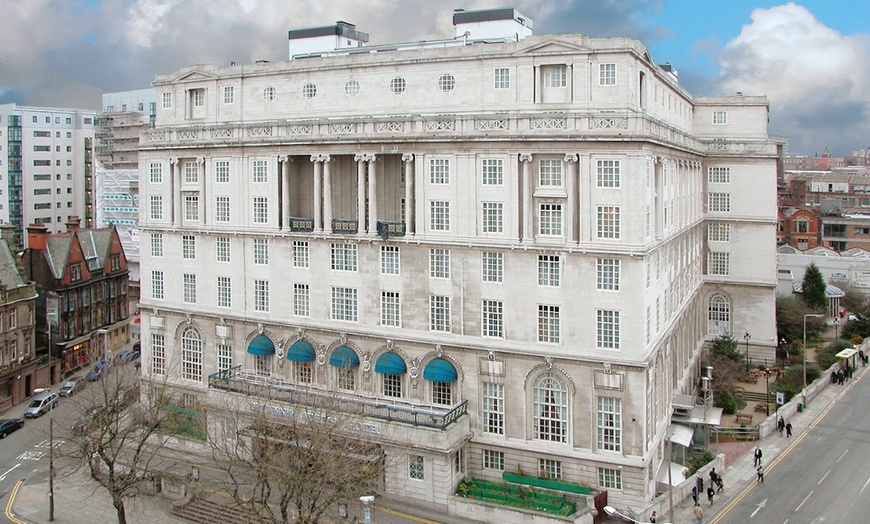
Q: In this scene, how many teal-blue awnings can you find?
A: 5